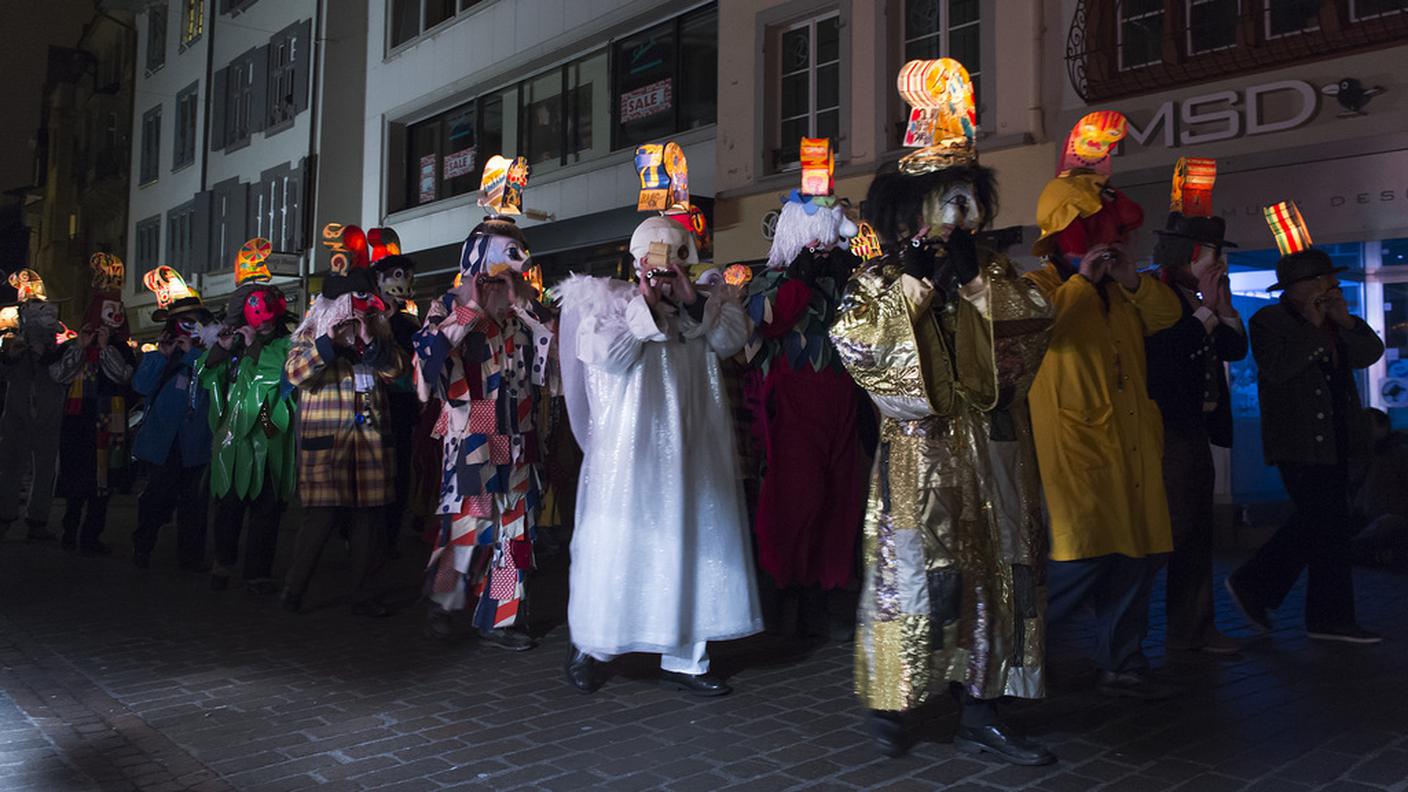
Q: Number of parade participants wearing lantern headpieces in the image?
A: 13